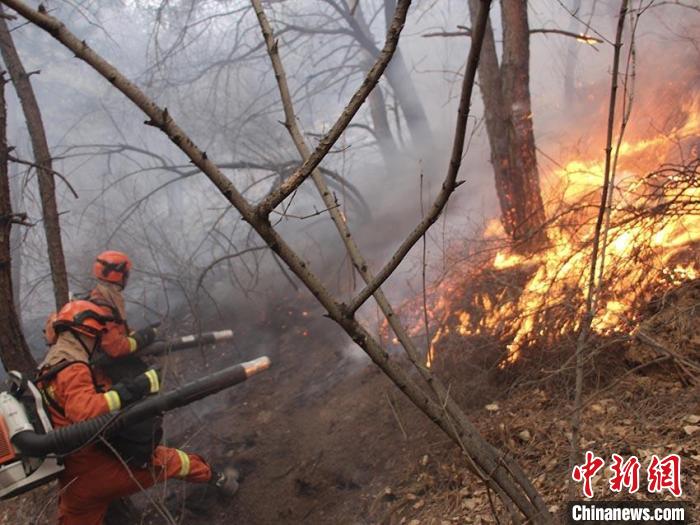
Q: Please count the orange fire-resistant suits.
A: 2